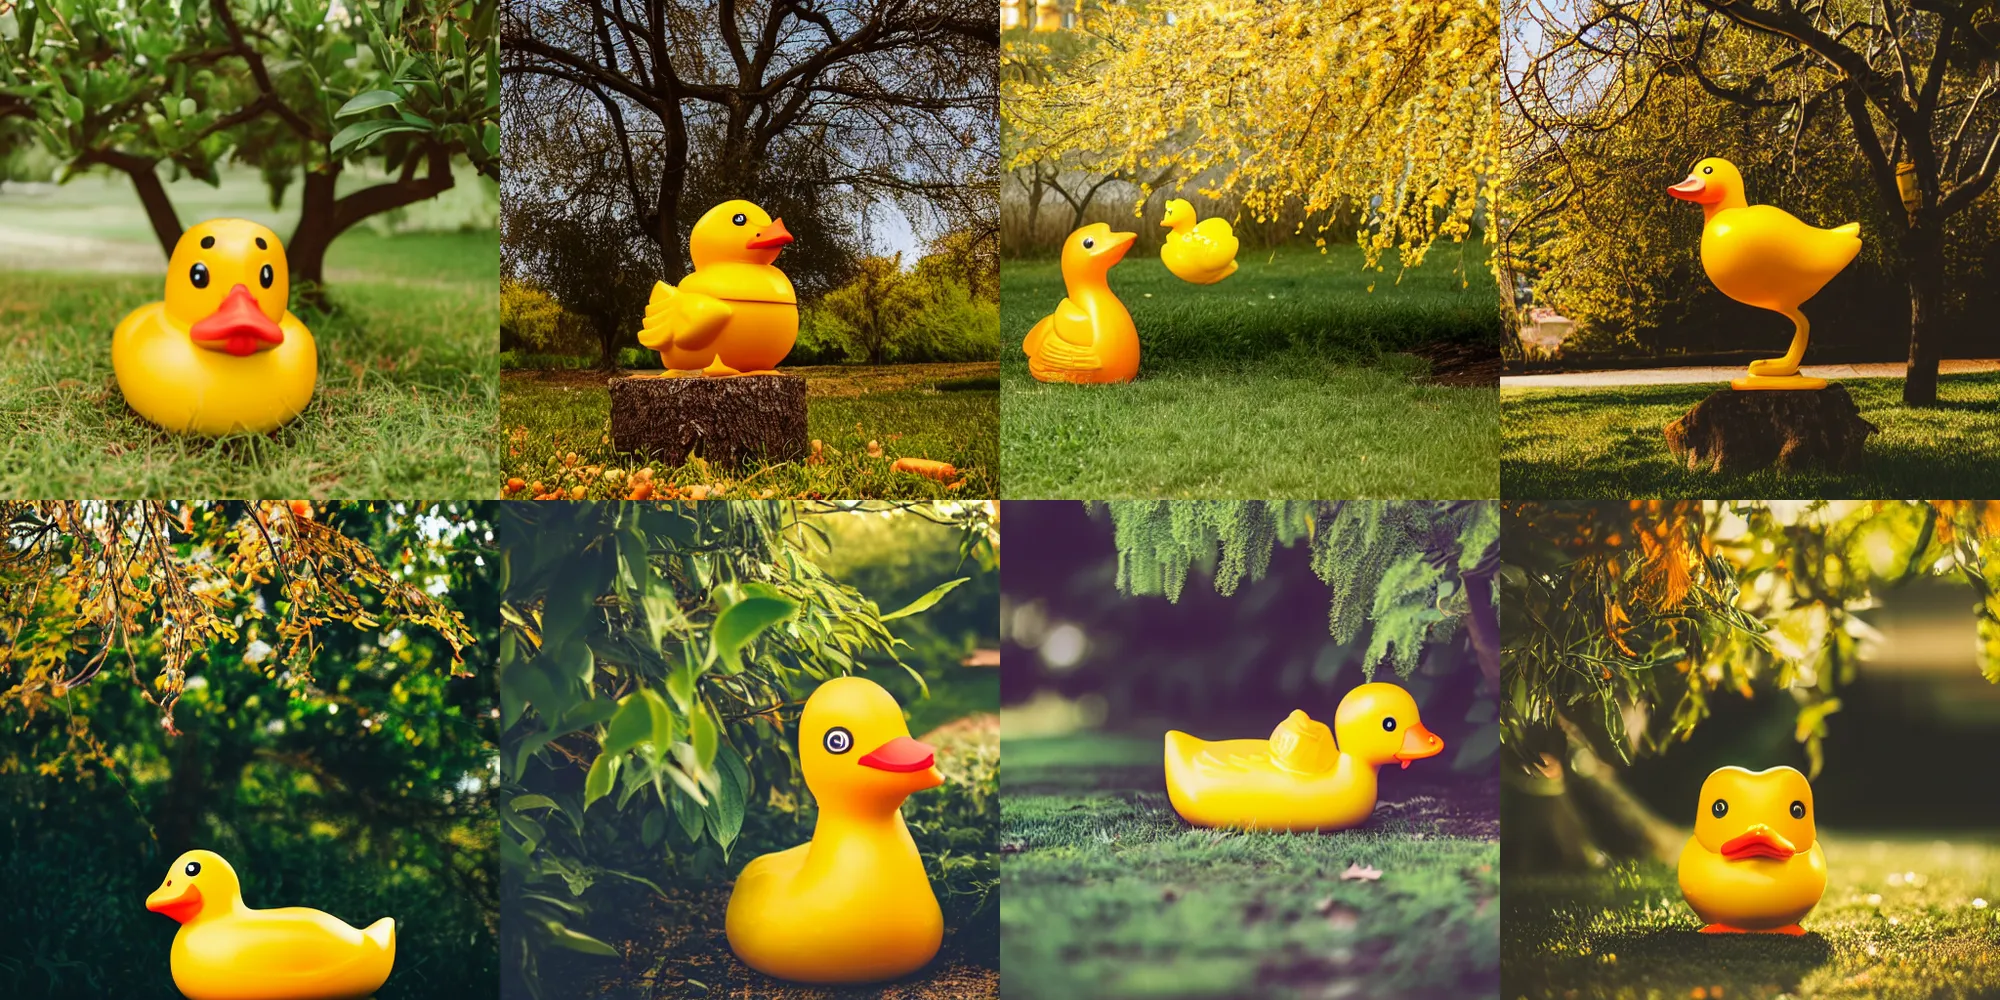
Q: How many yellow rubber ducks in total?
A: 9